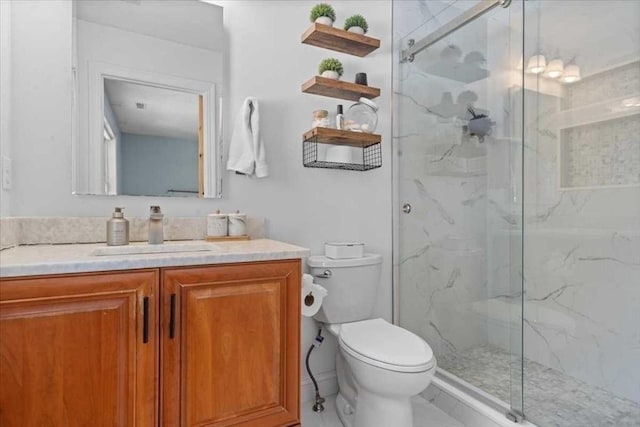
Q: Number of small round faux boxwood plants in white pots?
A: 3